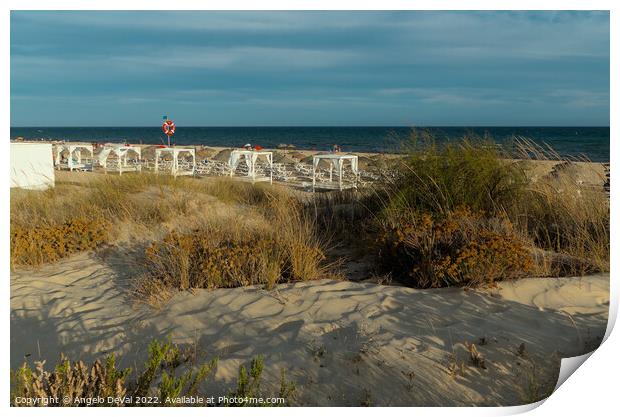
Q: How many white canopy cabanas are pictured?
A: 5